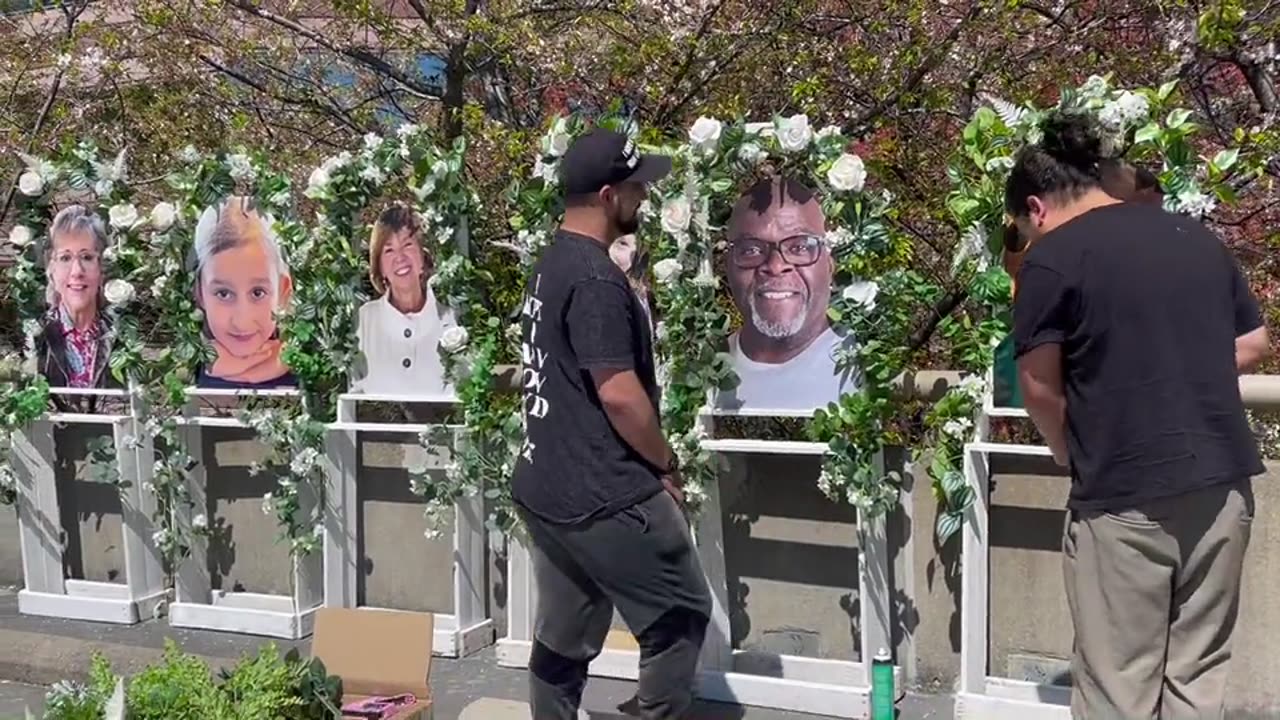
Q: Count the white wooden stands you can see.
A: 6